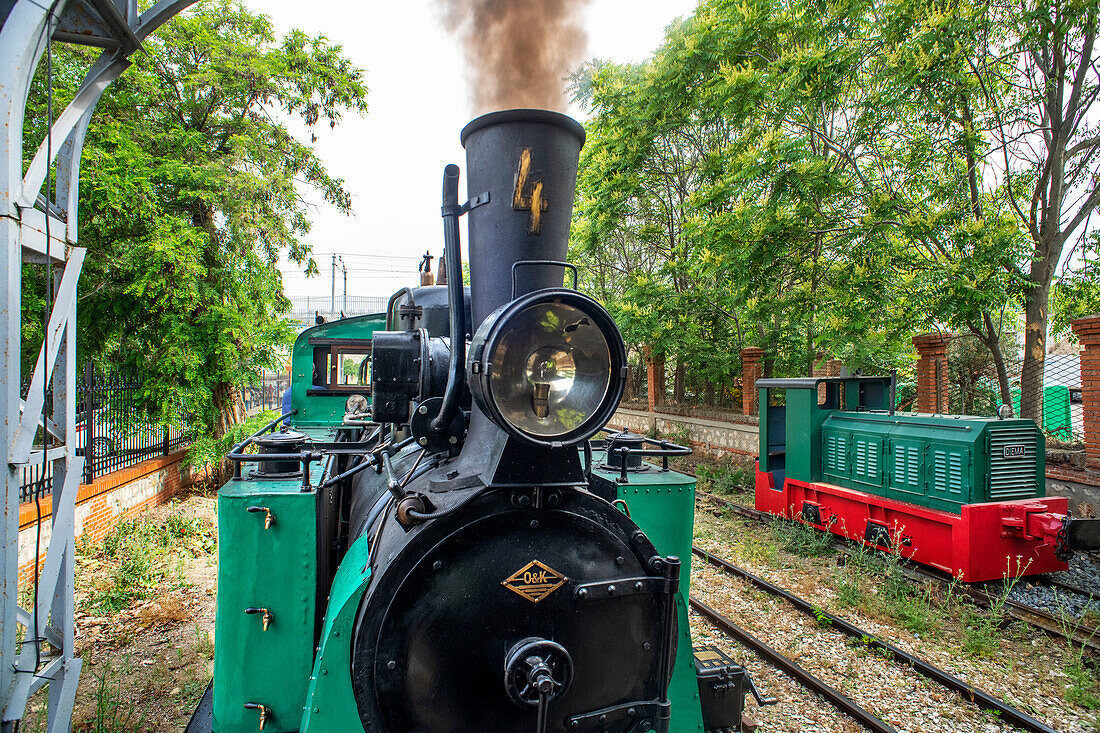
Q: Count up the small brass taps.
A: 3